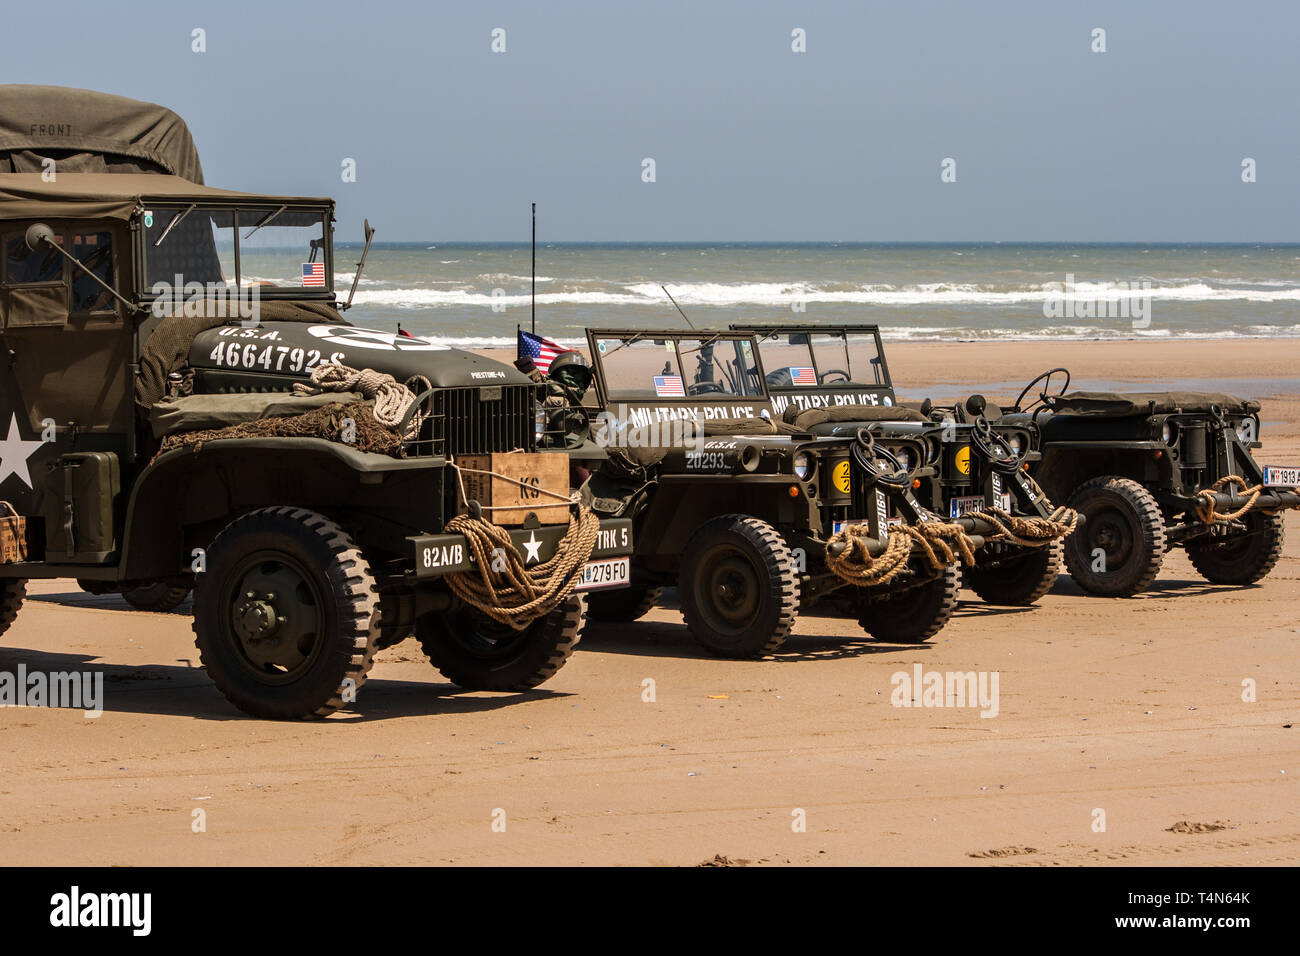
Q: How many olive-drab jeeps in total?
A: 3